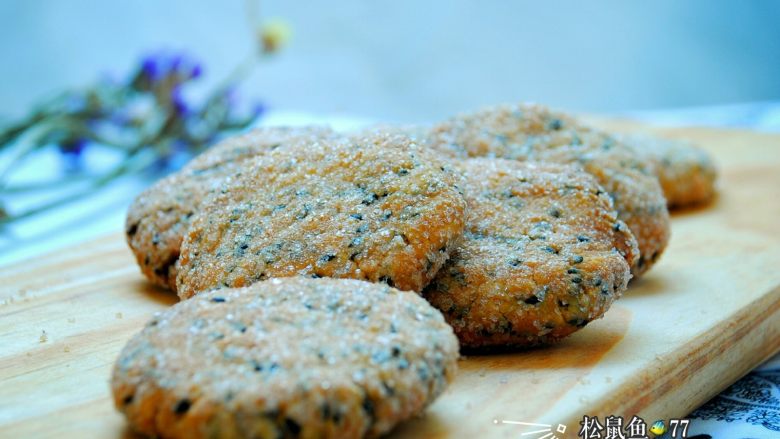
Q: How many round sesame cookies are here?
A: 6